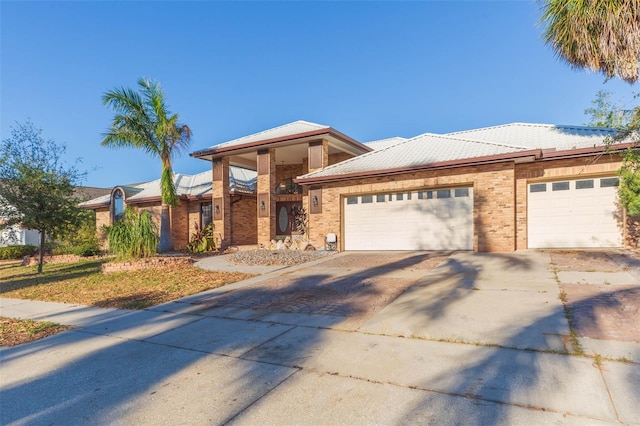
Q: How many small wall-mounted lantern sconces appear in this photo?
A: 3